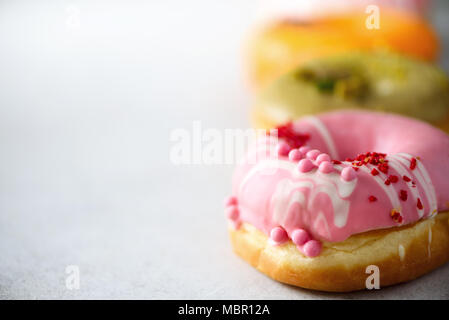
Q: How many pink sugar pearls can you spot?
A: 14